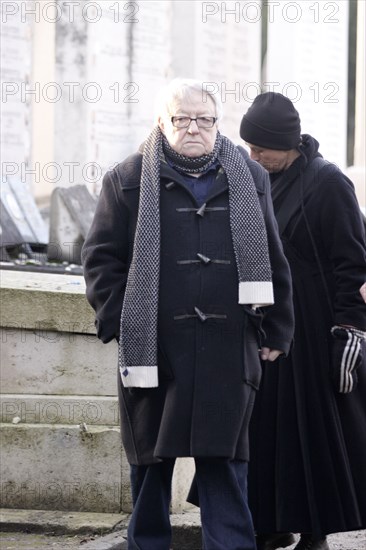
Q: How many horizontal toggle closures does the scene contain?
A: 3